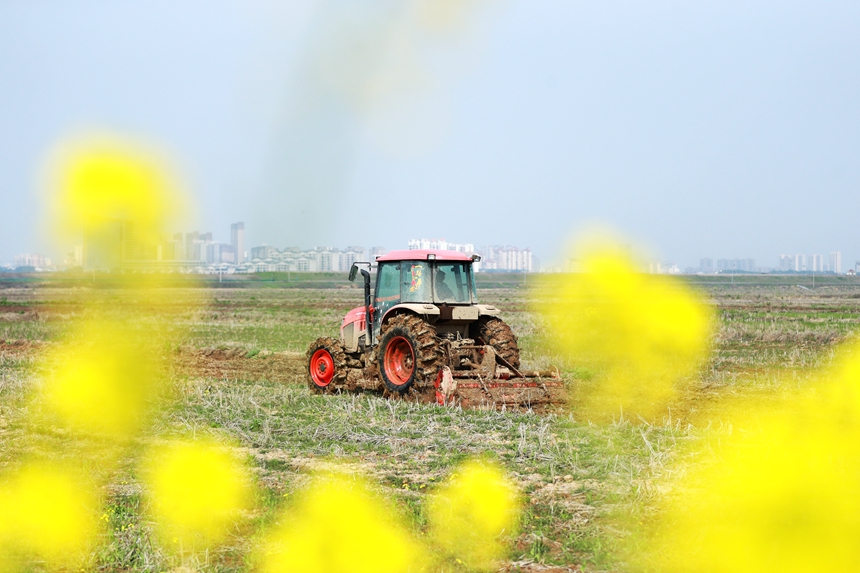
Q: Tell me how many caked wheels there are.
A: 3